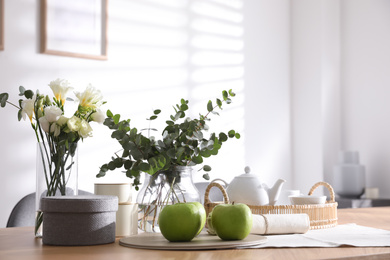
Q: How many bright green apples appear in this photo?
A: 2